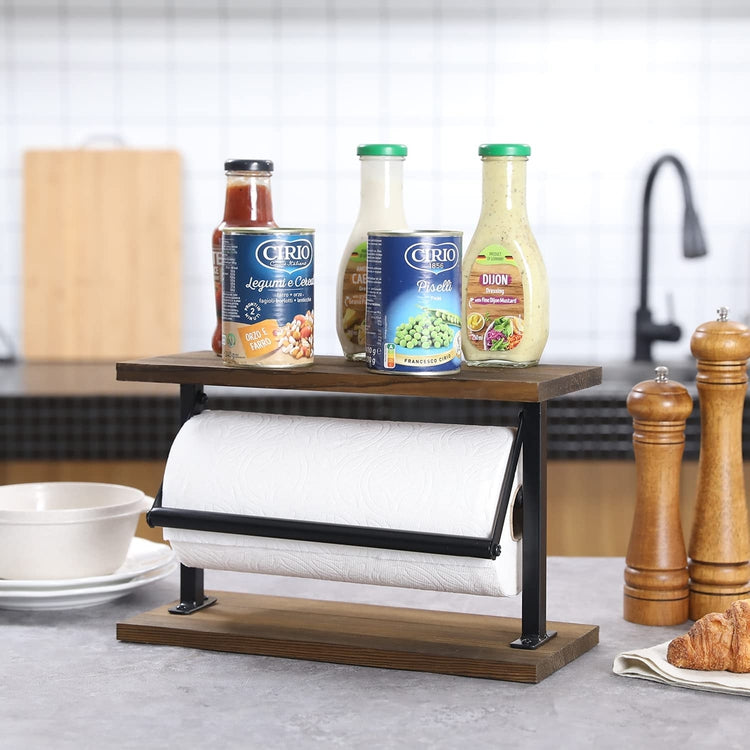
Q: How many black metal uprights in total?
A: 2